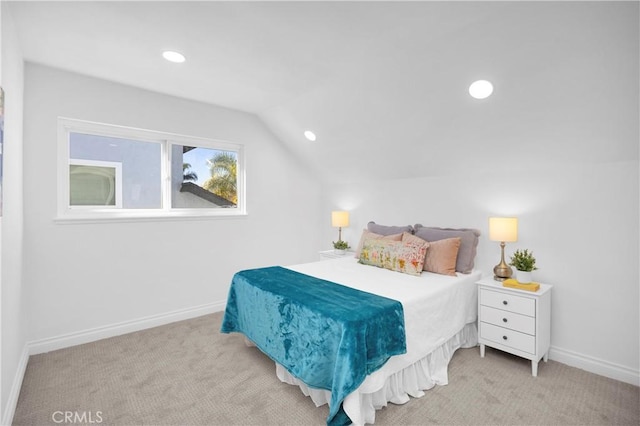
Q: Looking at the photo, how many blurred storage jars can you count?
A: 0